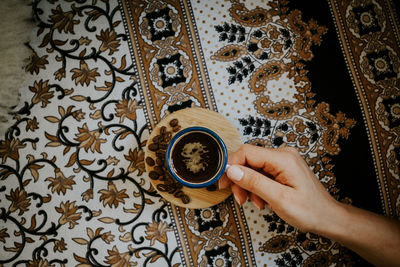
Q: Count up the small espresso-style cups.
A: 1